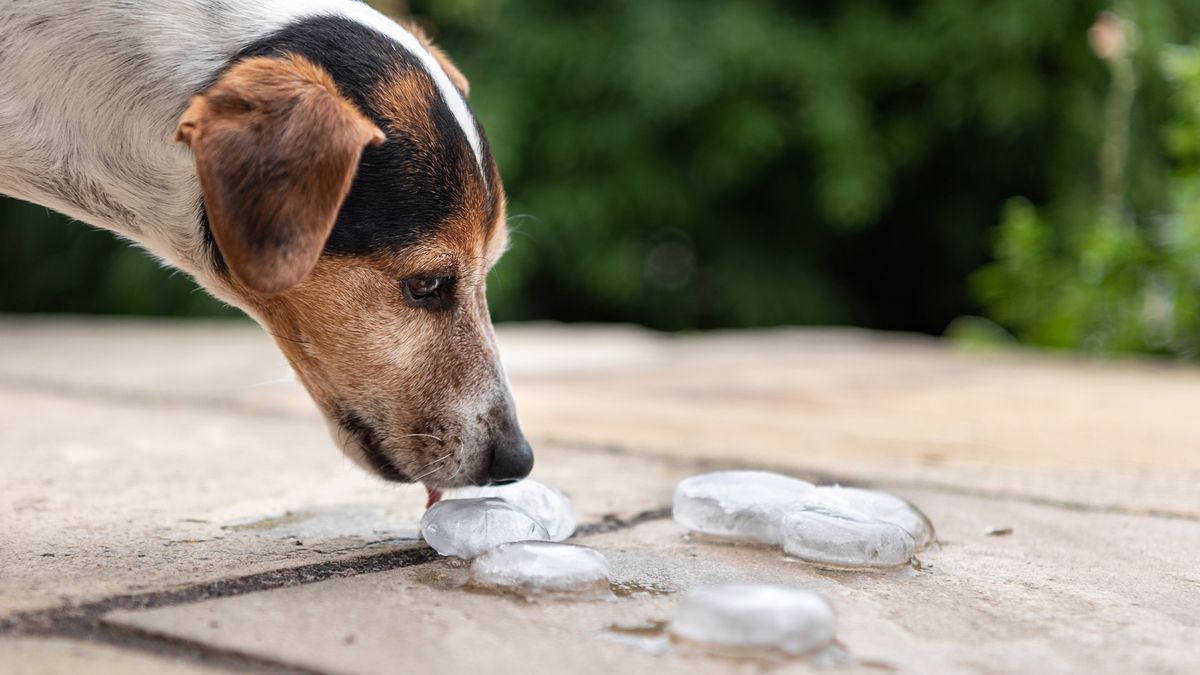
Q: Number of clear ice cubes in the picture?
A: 7